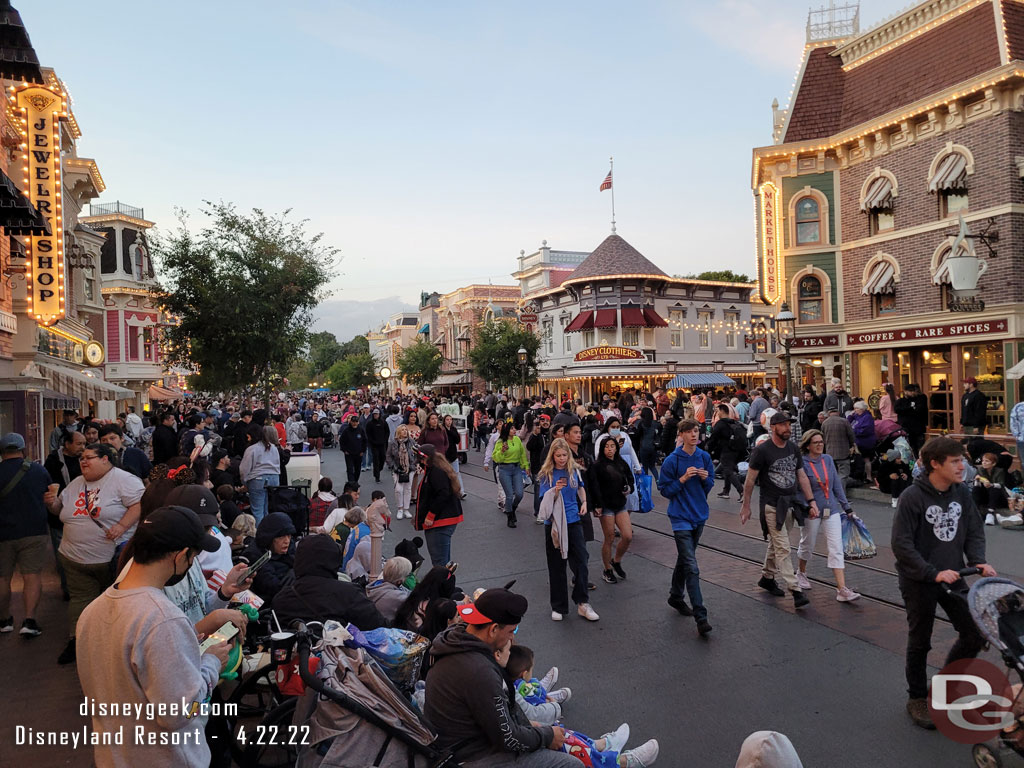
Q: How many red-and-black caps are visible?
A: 1